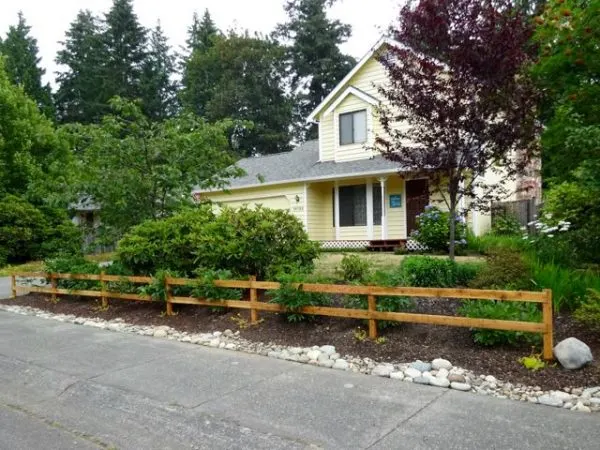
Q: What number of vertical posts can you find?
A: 7